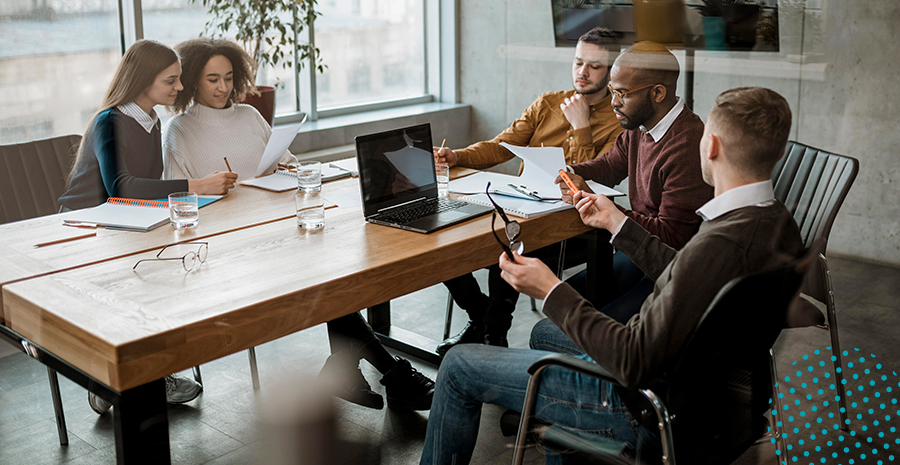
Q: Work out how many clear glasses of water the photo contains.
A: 4